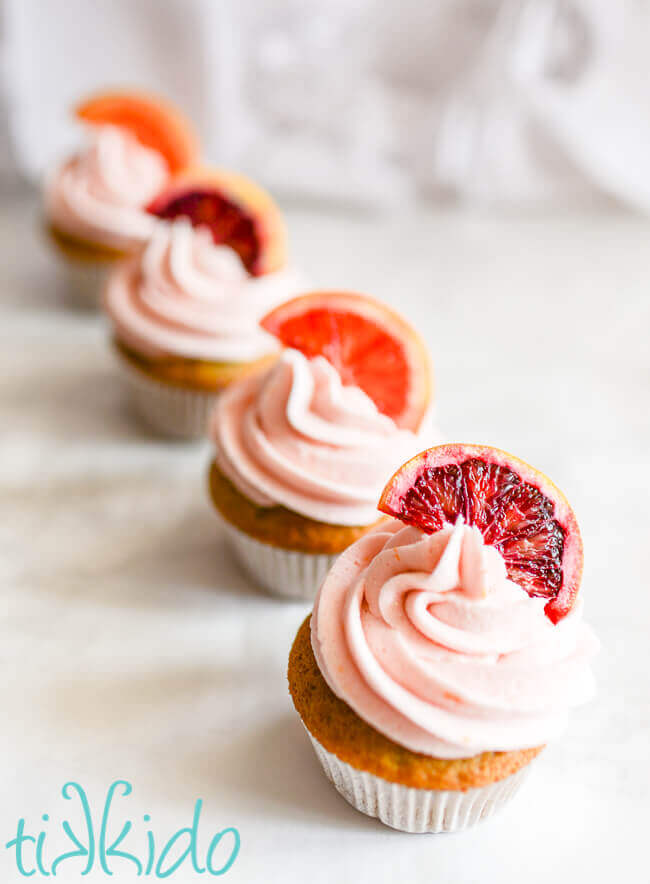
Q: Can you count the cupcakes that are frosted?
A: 4